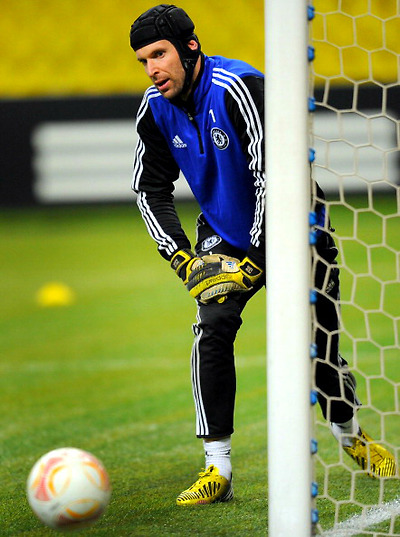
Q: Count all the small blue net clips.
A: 12